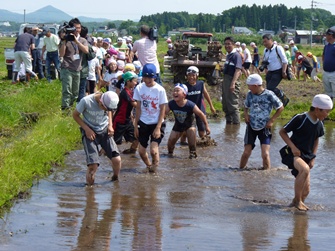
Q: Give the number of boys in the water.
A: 7